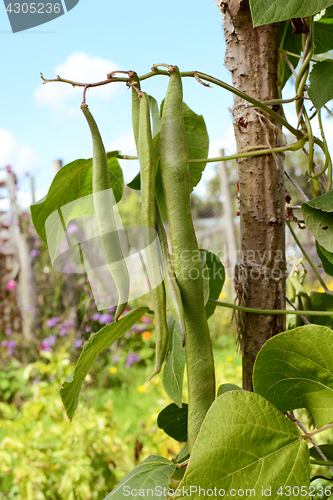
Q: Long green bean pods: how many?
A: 4